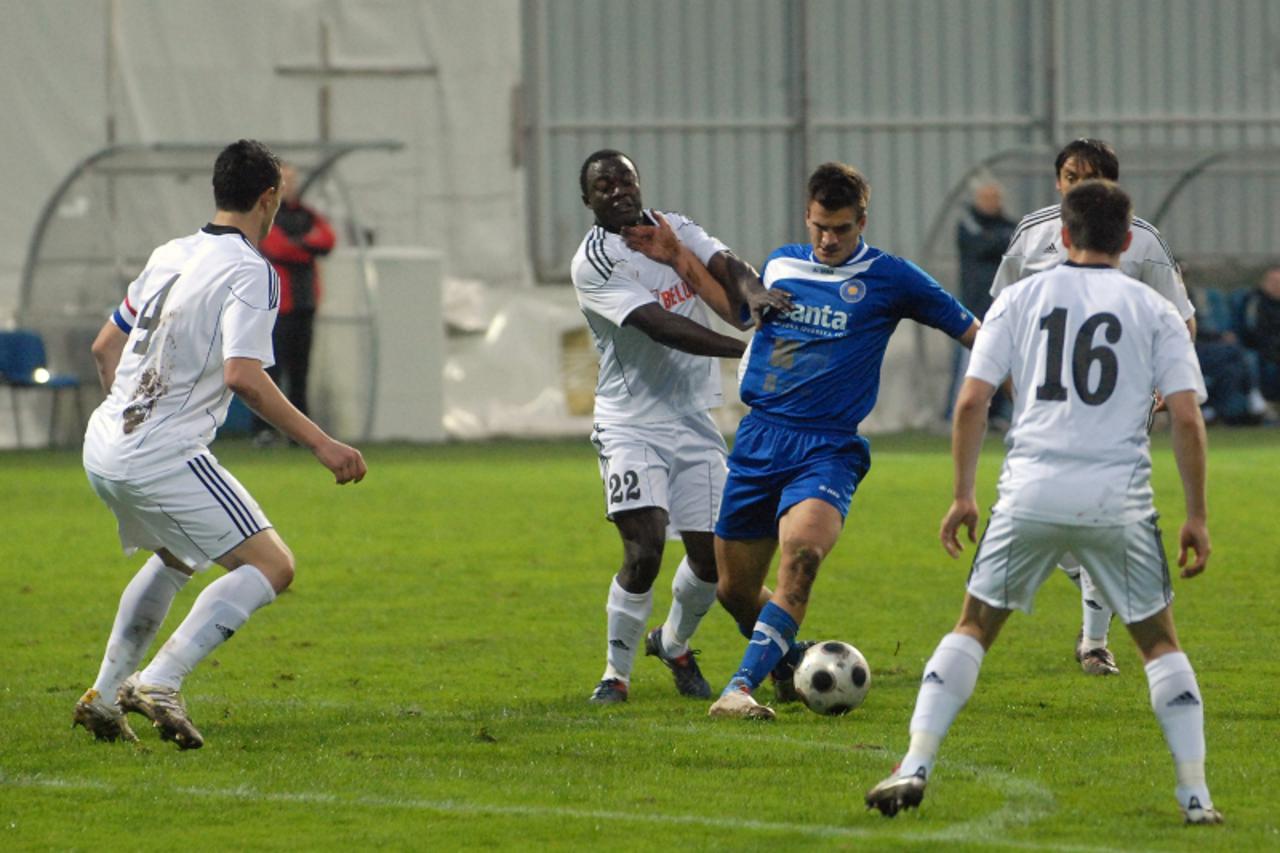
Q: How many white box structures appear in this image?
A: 1